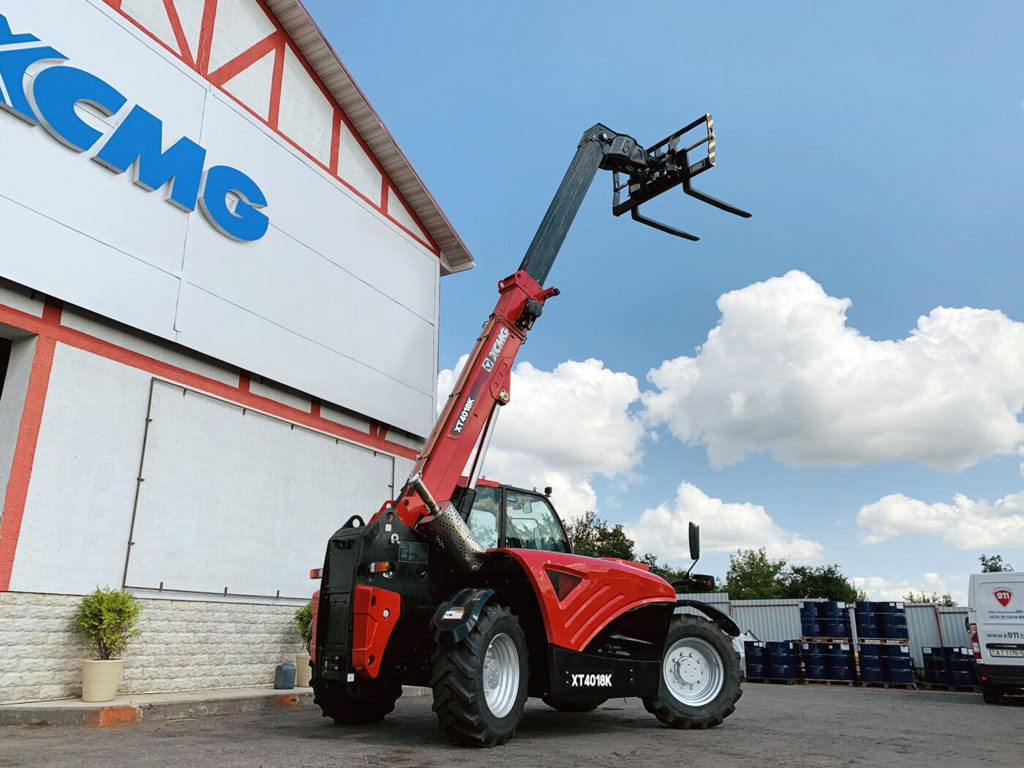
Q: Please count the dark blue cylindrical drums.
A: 12